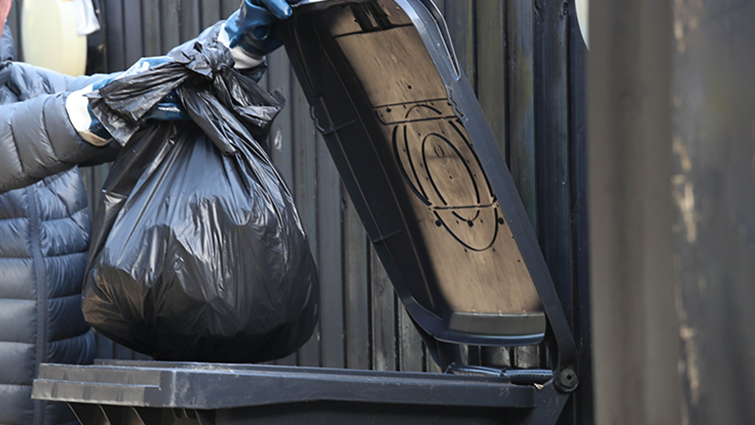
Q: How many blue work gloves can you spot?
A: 2